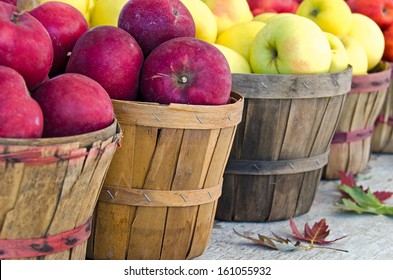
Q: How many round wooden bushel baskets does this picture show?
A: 5